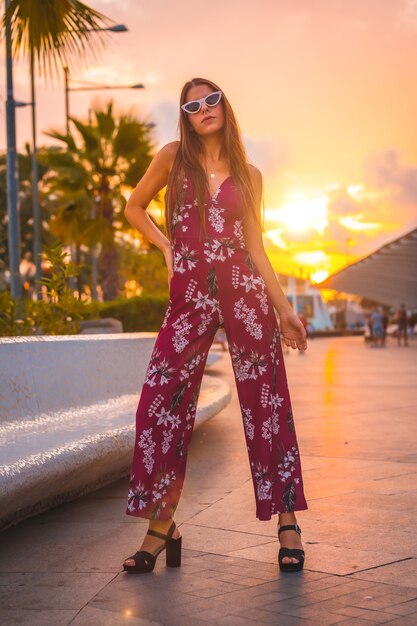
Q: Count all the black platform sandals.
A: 2